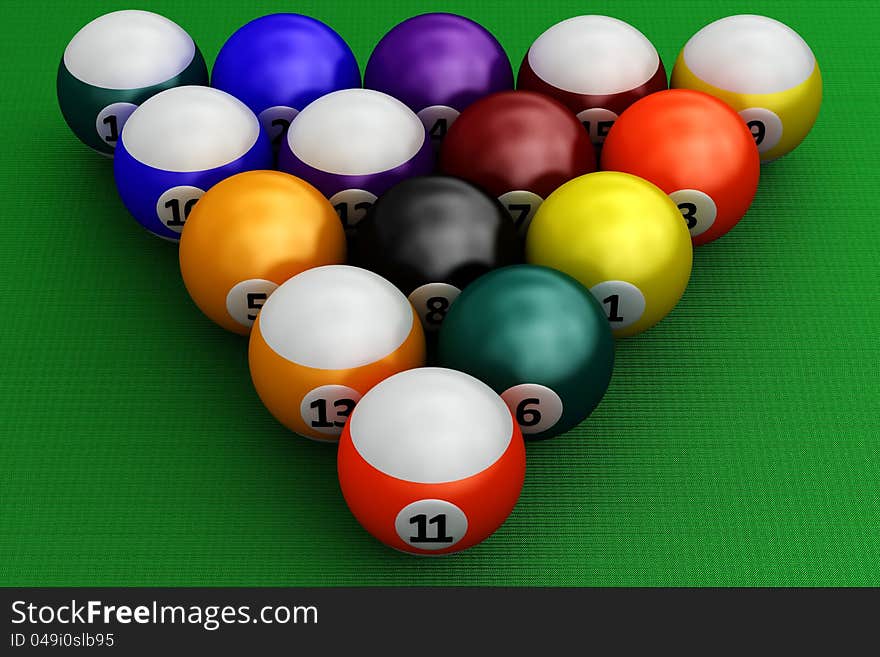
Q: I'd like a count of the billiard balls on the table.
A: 15